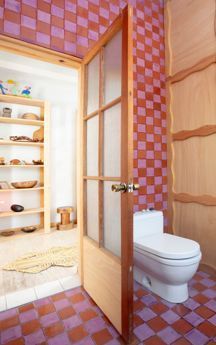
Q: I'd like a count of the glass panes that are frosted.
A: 6